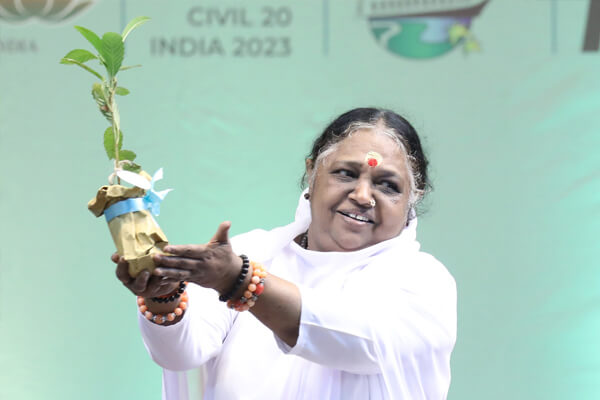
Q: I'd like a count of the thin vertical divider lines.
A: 3